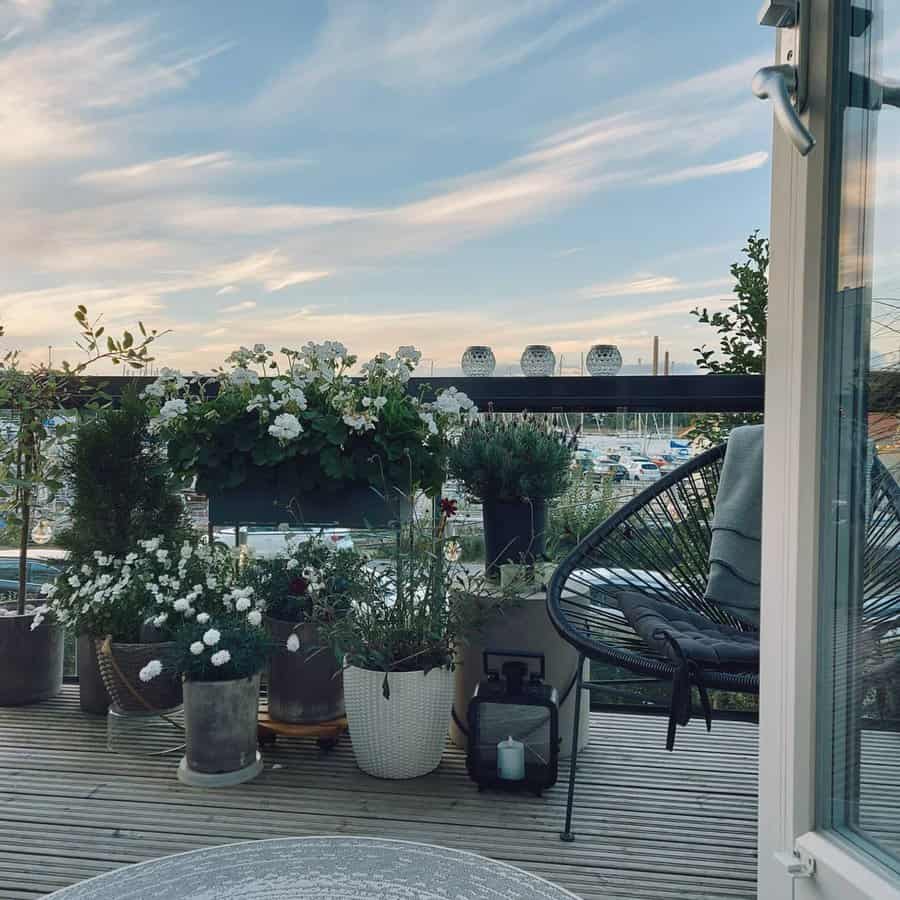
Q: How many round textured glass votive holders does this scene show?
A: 3